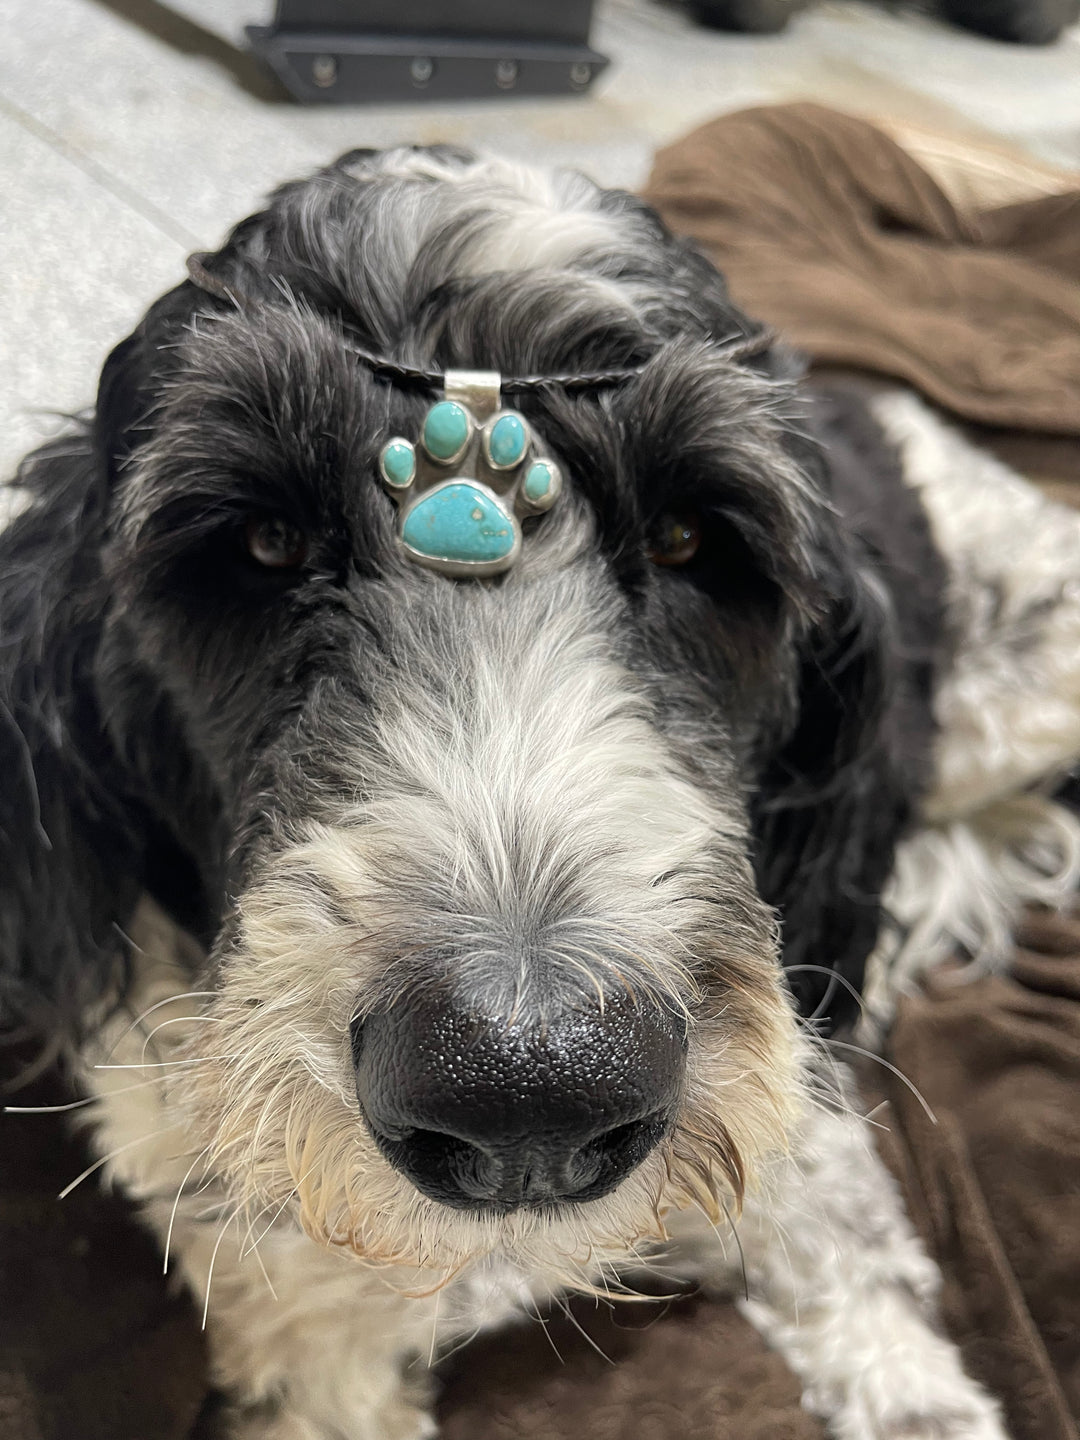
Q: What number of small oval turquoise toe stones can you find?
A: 4